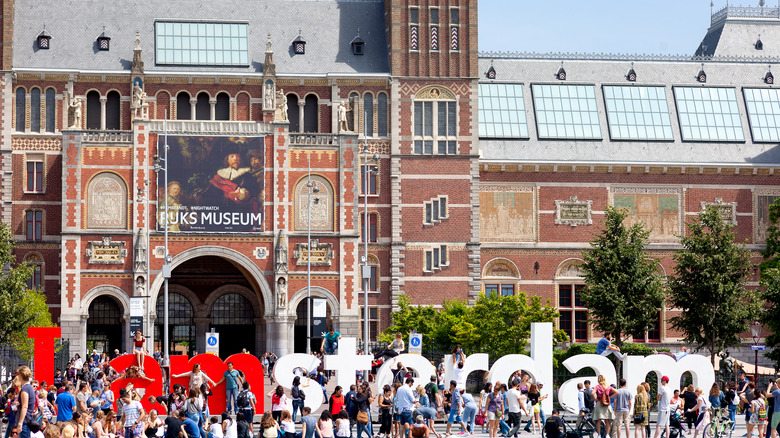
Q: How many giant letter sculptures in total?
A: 10